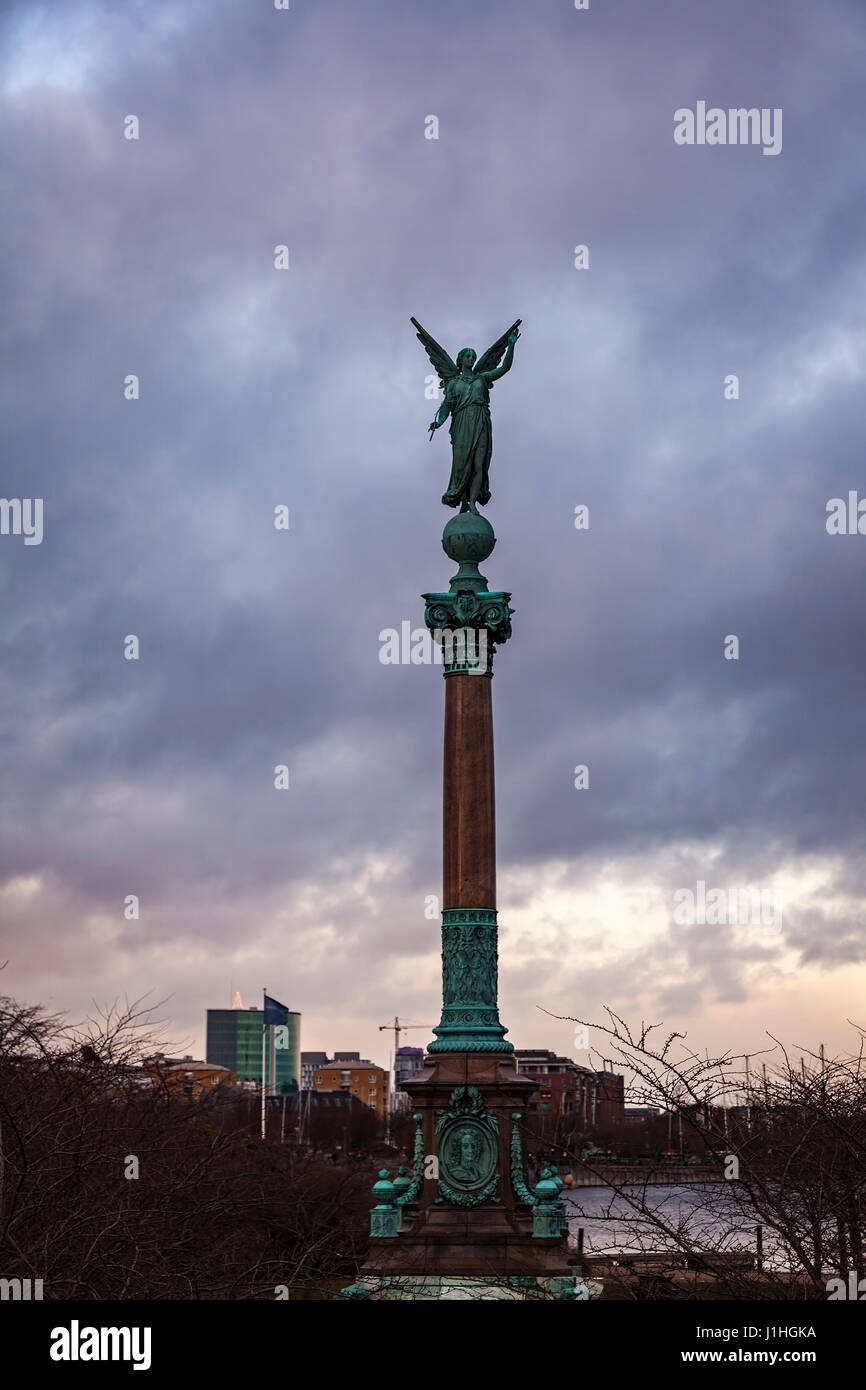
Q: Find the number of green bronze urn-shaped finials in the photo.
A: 4